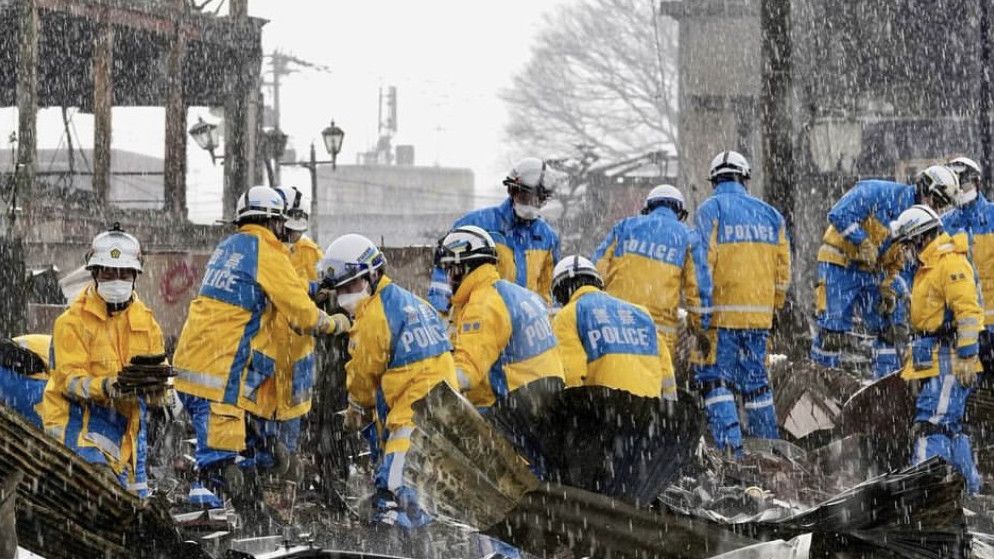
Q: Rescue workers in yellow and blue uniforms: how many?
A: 12